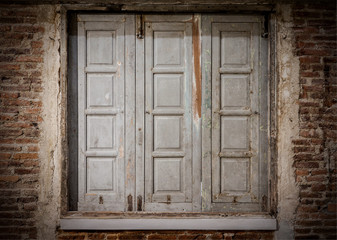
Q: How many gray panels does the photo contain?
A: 12